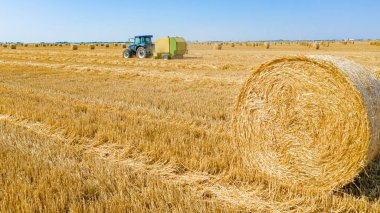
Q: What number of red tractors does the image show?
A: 0